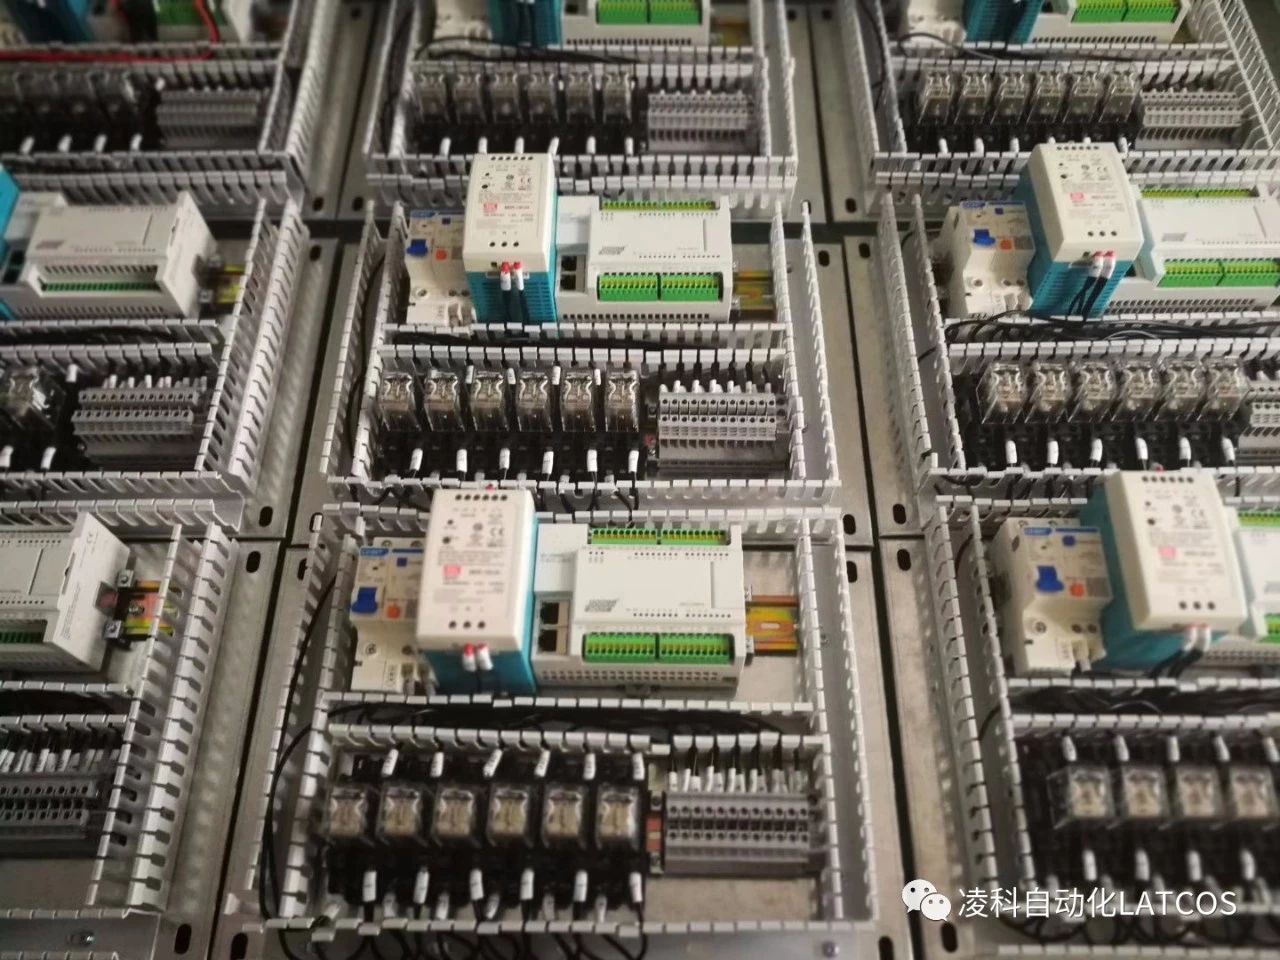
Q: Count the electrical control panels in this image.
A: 9